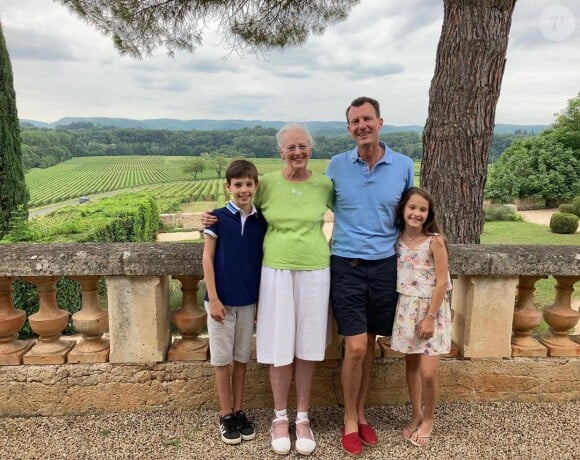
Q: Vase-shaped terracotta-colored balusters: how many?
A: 6